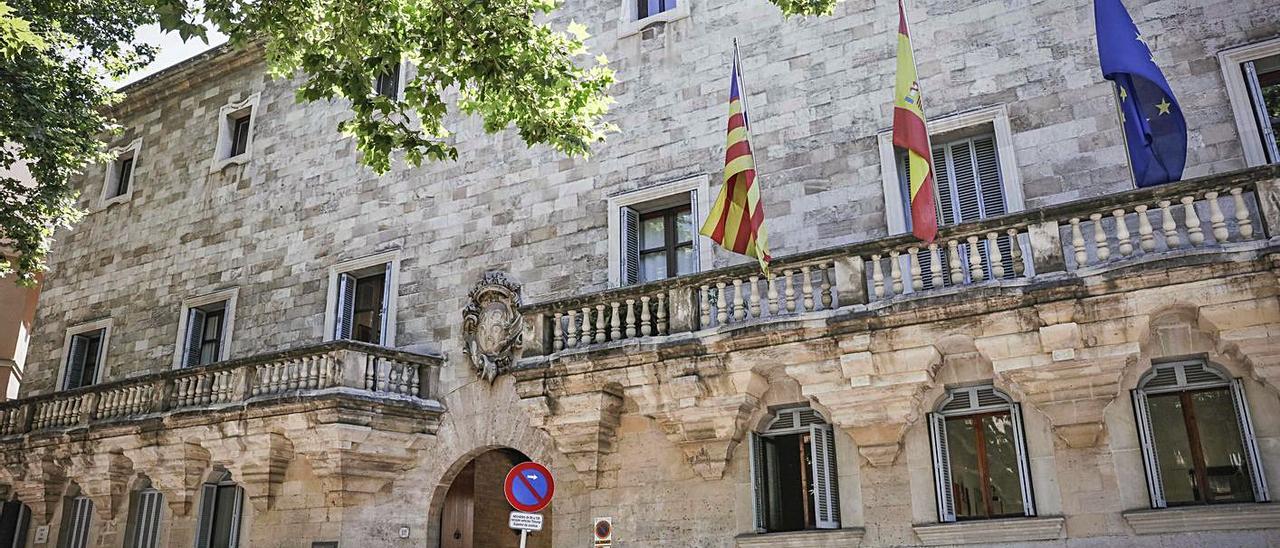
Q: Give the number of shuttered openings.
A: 13